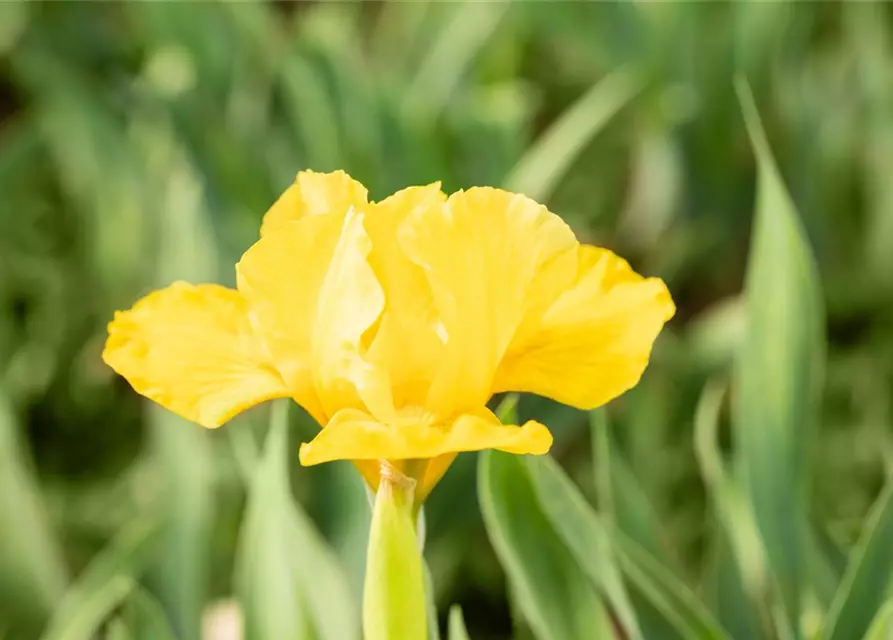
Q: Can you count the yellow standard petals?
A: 3